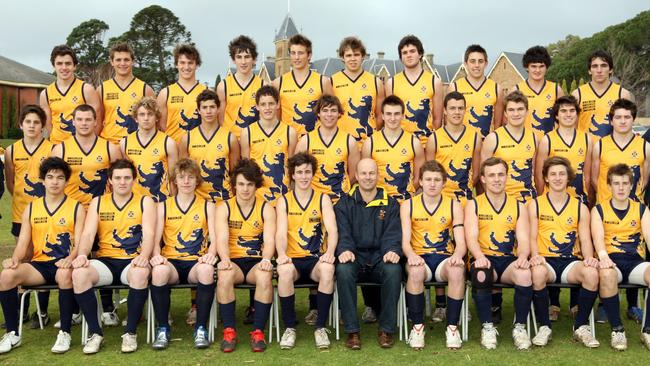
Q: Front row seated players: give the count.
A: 9